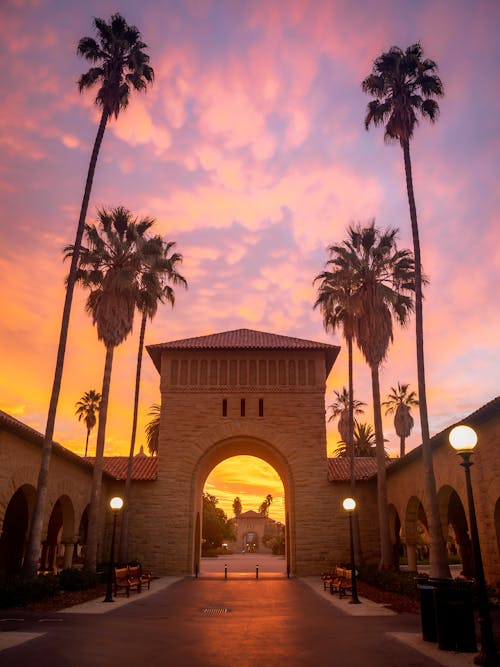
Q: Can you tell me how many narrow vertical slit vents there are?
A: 3